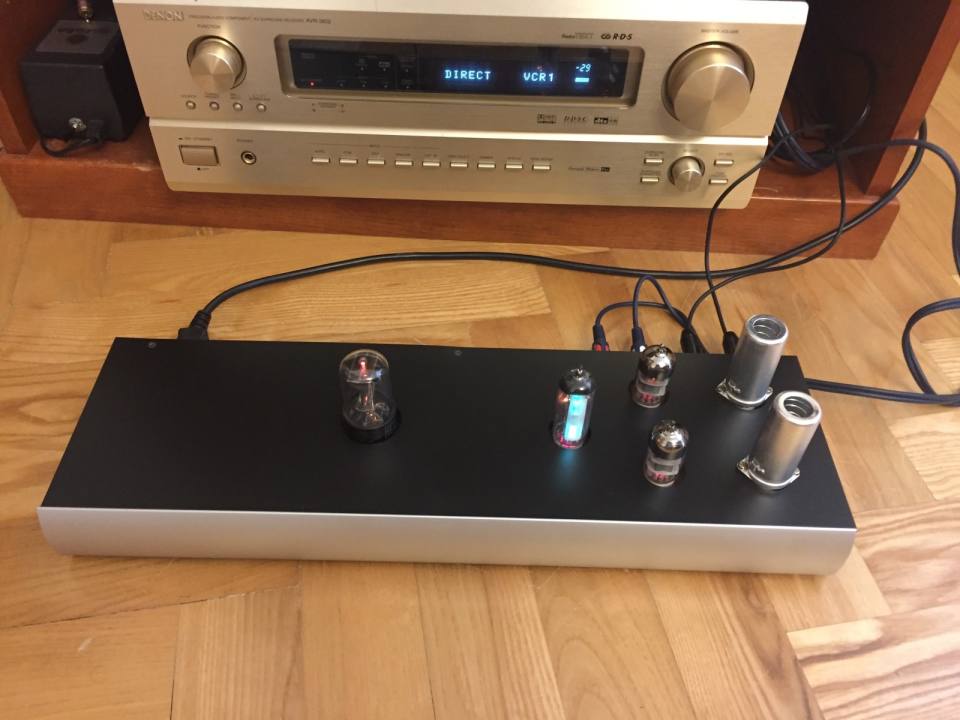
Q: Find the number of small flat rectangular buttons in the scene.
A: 13